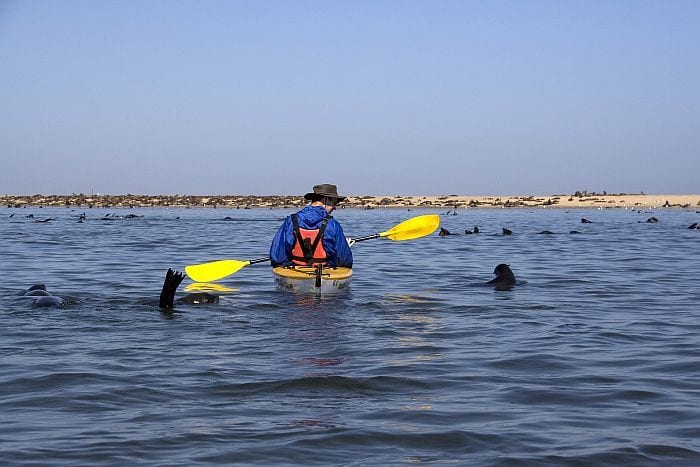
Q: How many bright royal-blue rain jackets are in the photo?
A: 1